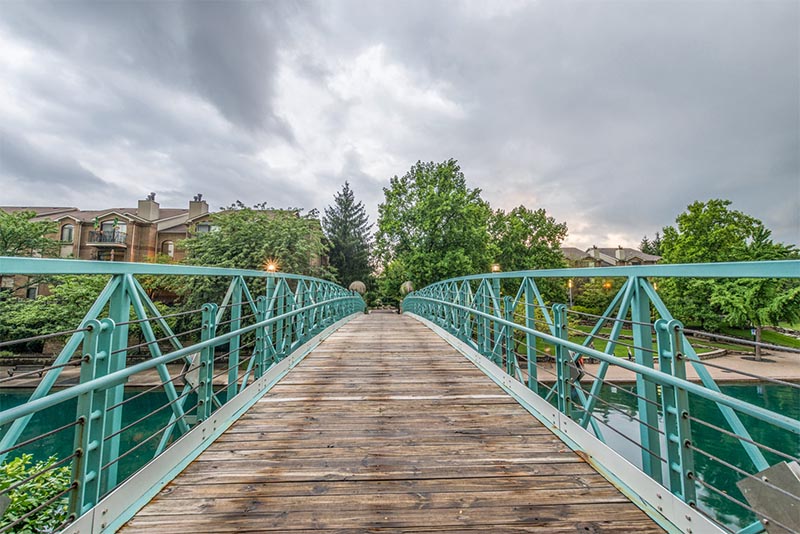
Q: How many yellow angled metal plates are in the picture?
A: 0